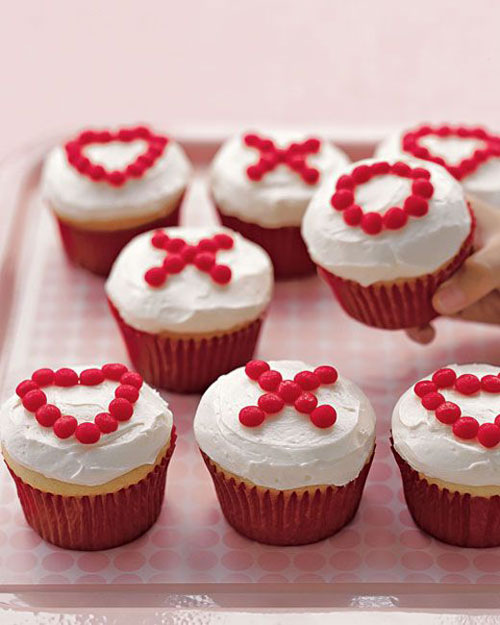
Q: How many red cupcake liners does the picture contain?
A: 7